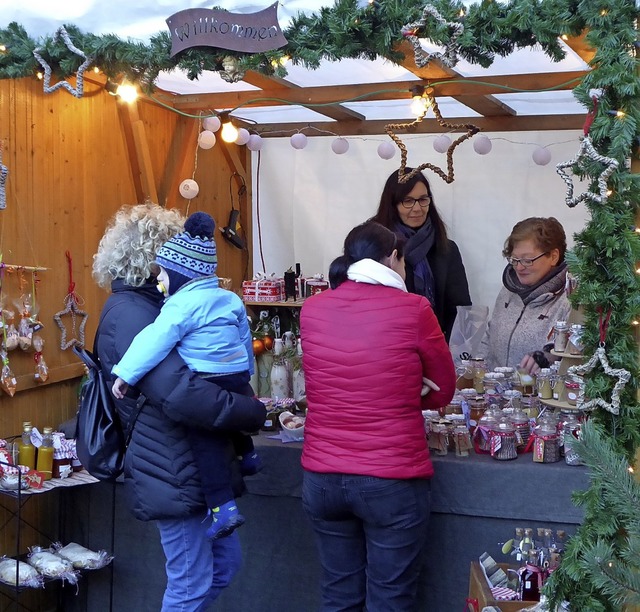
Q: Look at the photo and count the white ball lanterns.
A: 11